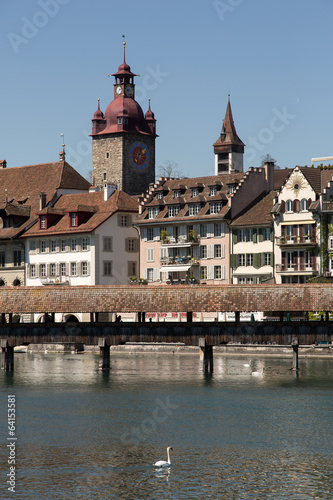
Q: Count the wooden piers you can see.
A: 4